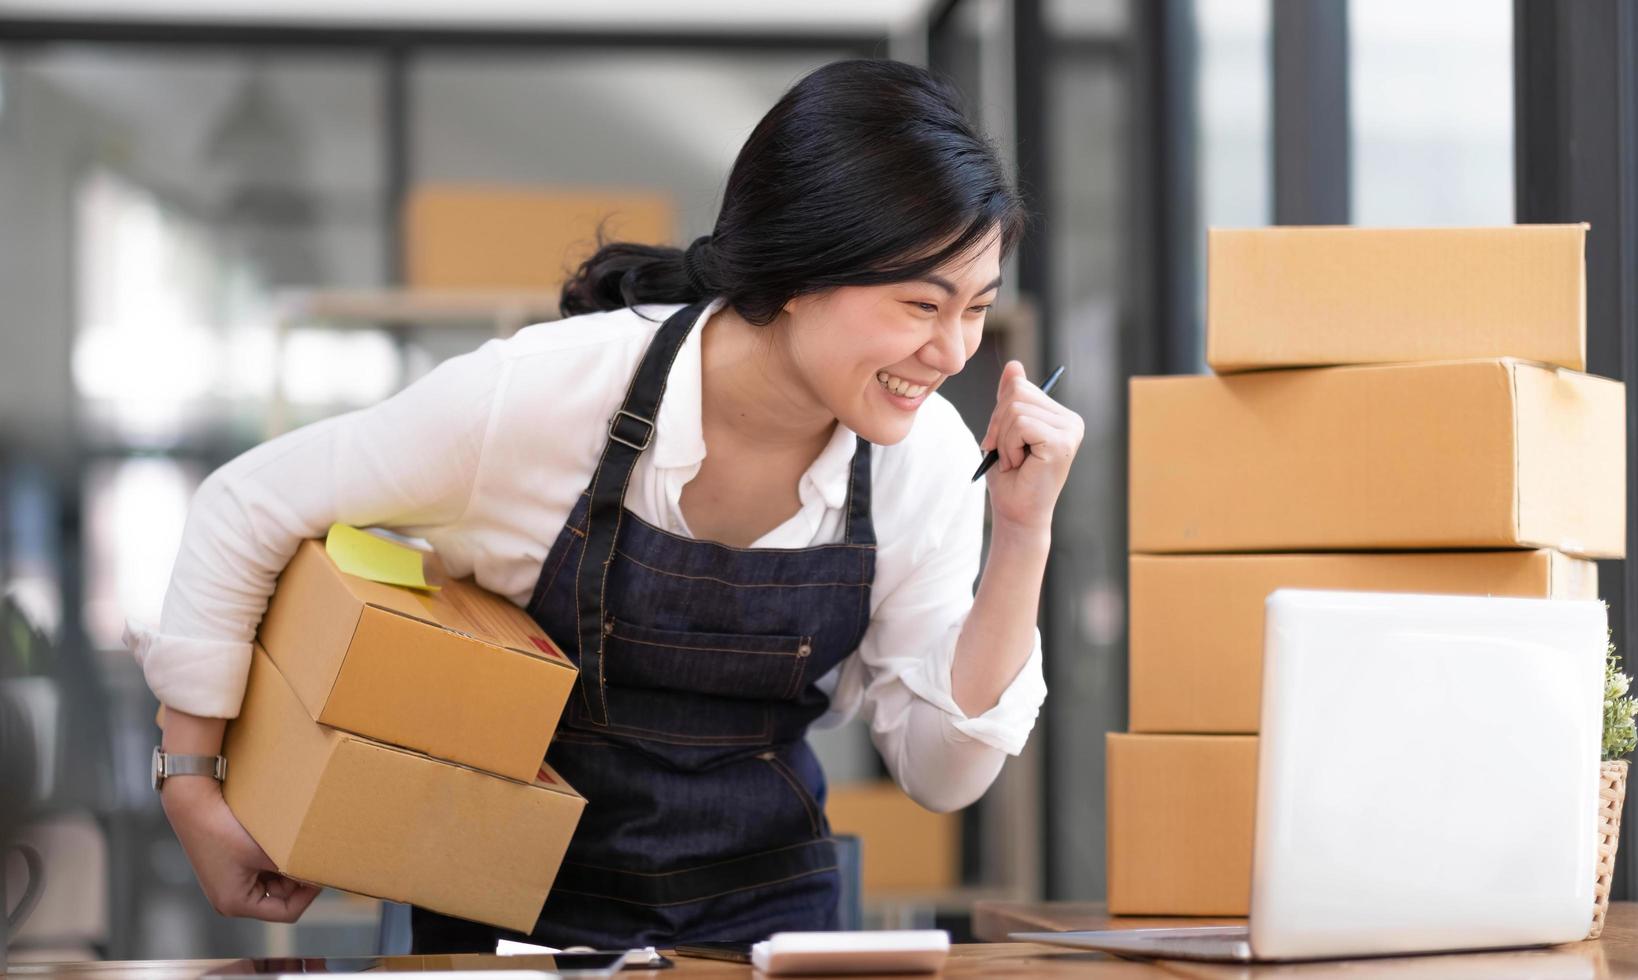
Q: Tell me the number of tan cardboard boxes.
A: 8